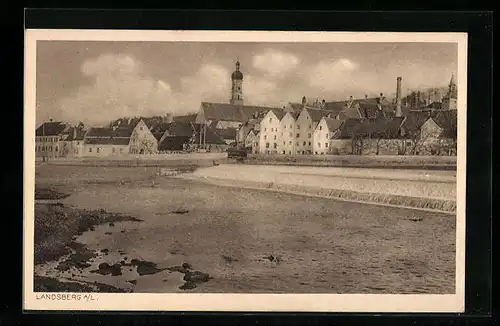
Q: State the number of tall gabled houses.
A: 4